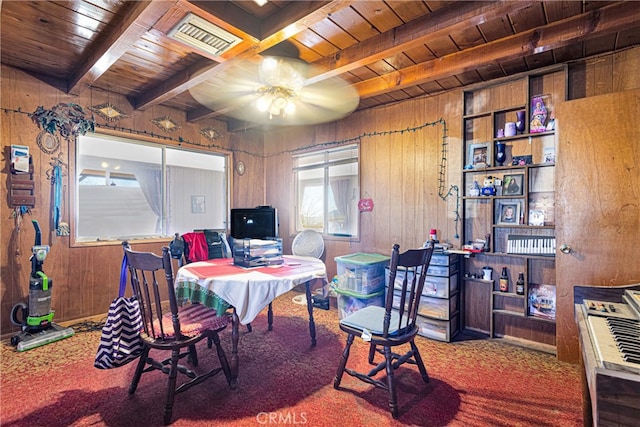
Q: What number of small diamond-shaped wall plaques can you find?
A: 3